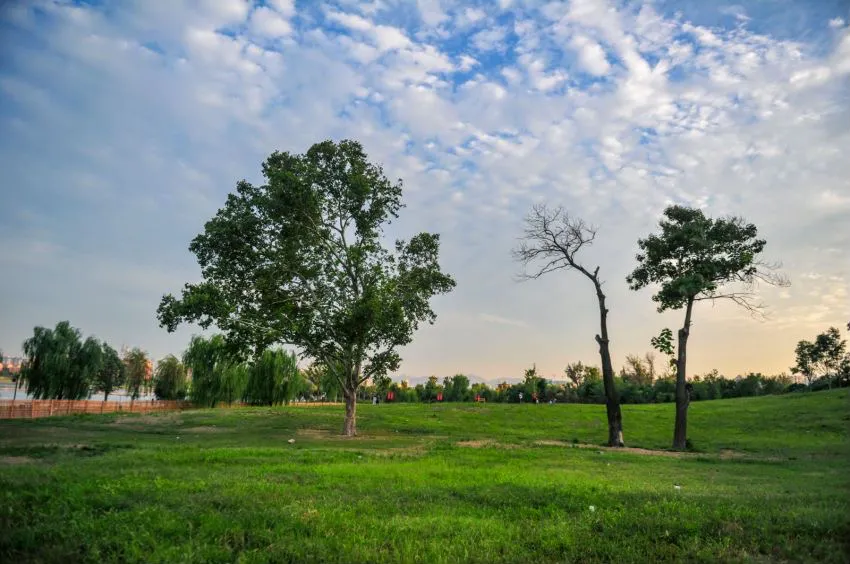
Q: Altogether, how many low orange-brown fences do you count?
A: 1